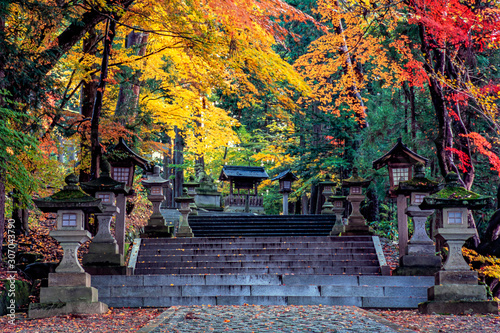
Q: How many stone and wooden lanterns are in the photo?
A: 13